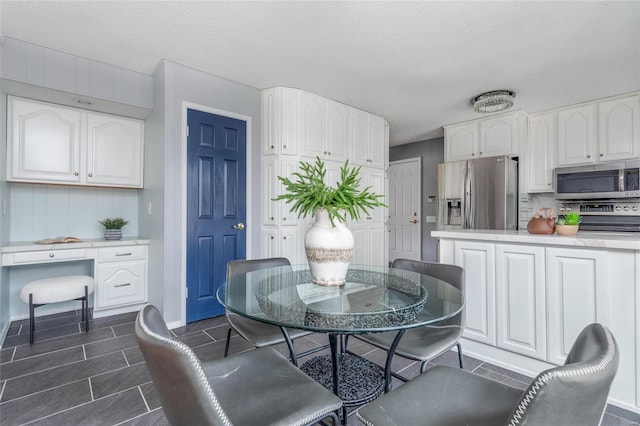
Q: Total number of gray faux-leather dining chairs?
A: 4